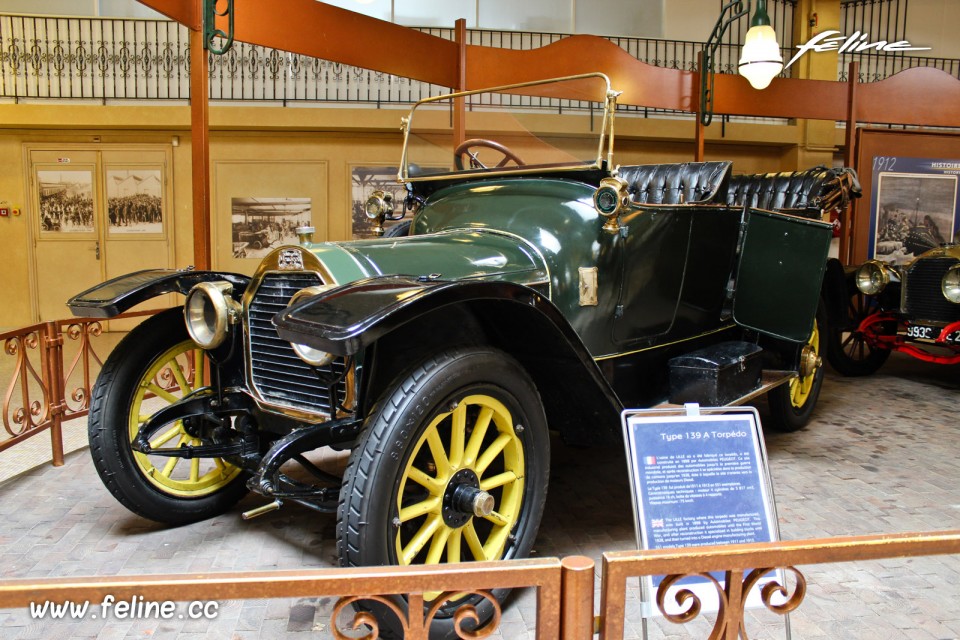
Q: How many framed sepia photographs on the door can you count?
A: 2